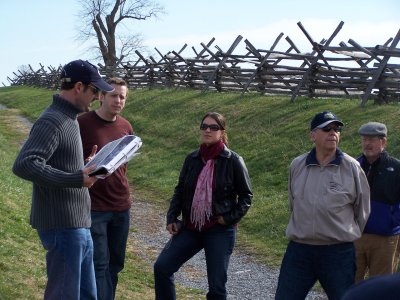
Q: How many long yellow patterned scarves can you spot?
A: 0